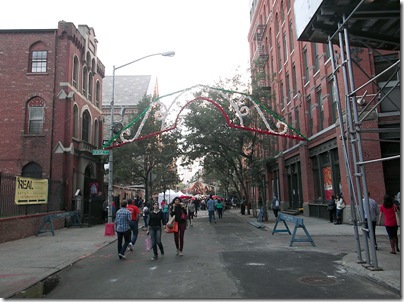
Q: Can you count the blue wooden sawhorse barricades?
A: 2